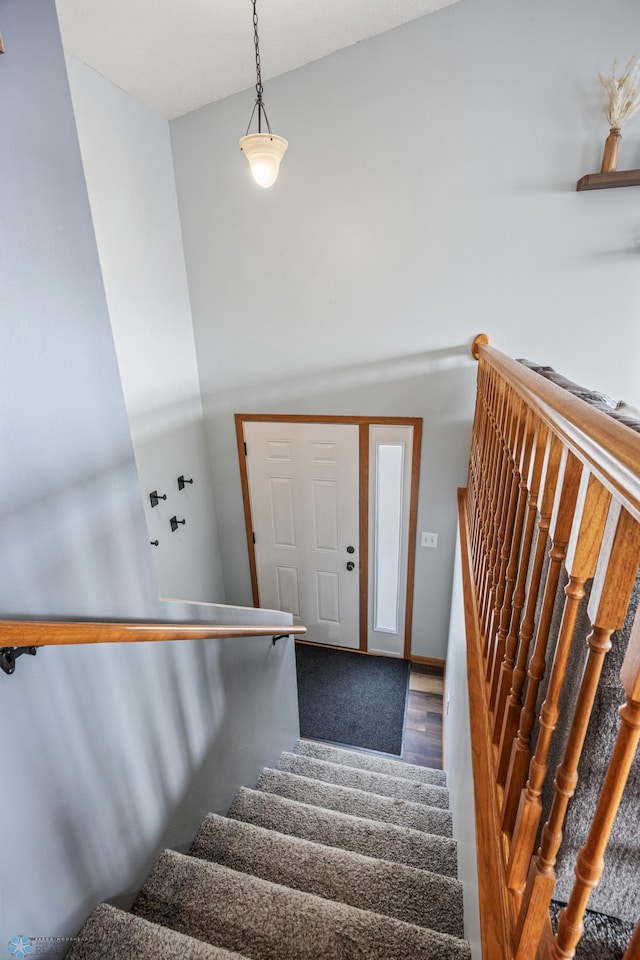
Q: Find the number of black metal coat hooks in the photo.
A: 4